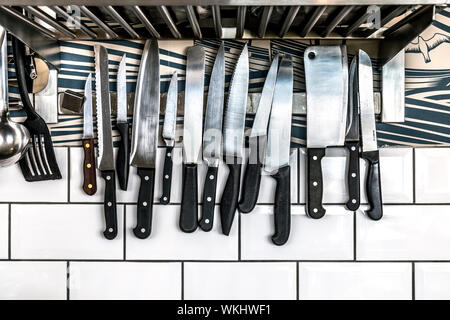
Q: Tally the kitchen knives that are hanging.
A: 13